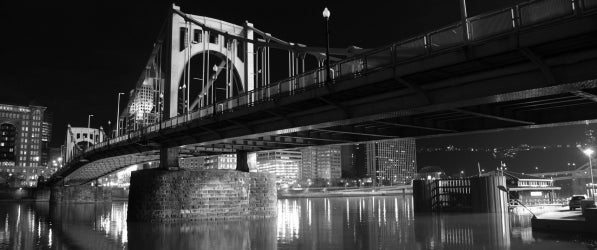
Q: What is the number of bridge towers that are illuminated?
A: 2